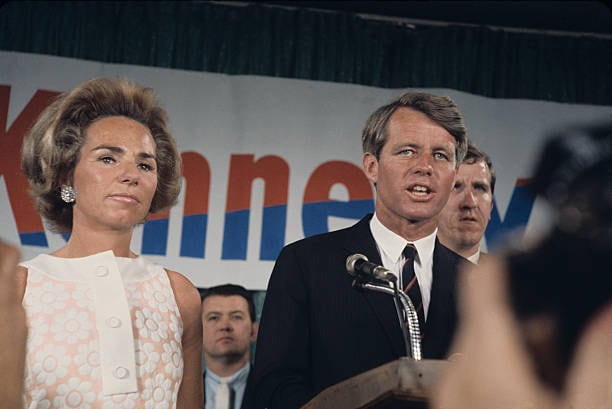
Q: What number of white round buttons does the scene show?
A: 3